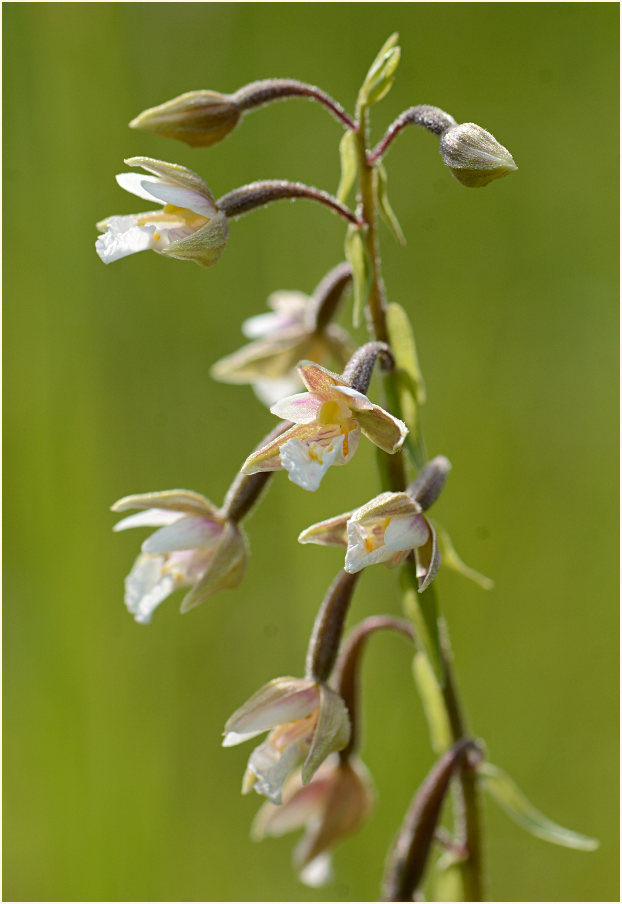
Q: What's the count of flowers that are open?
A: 7